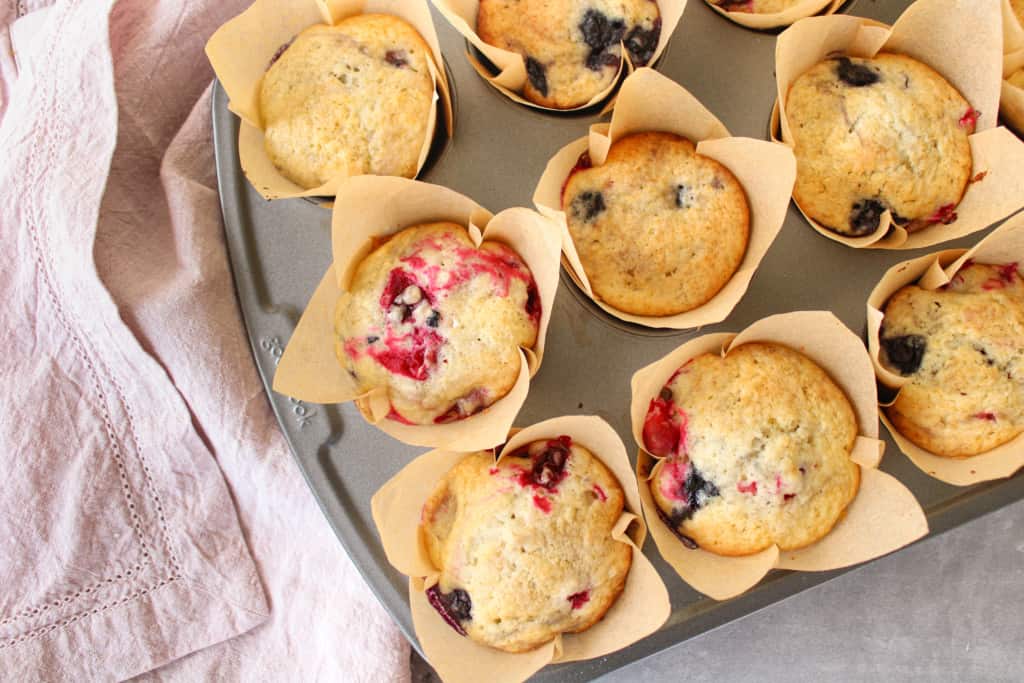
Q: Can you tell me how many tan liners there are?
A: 10